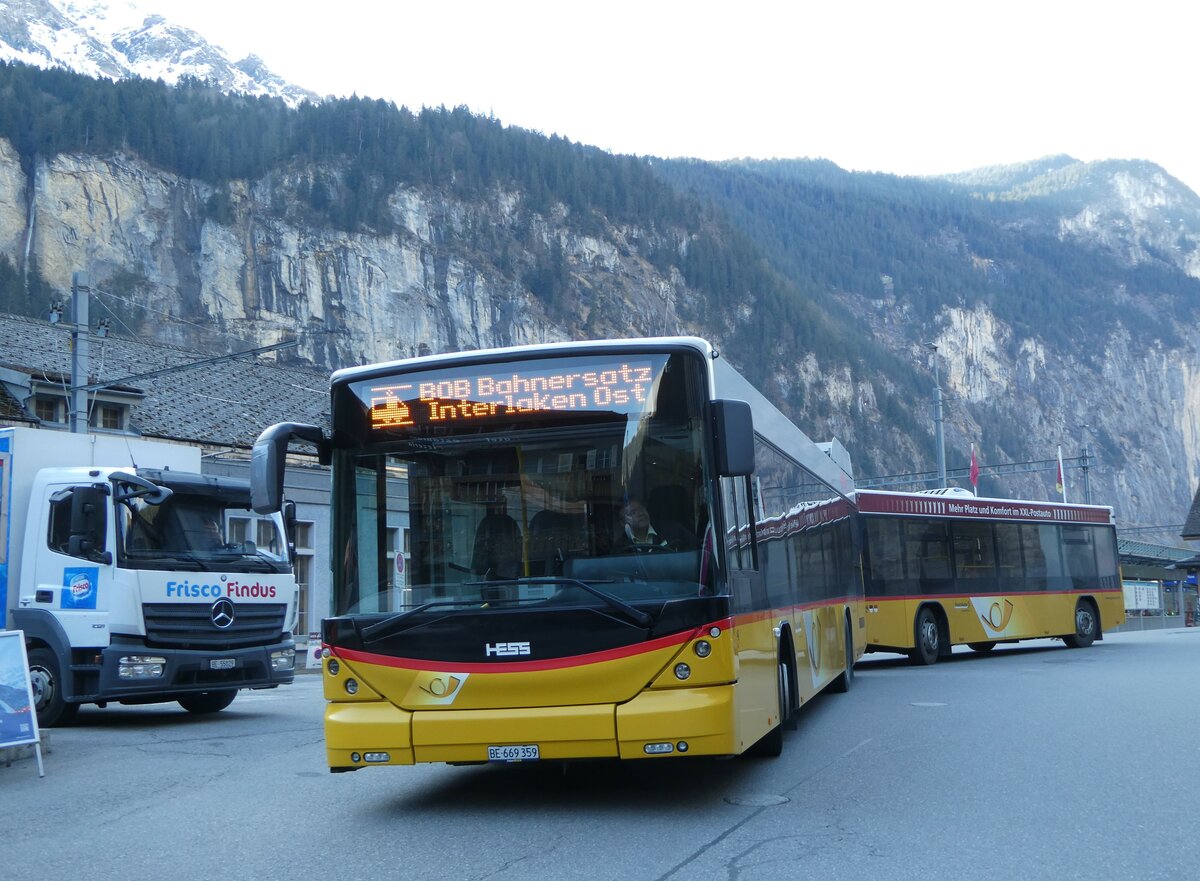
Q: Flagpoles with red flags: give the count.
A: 2